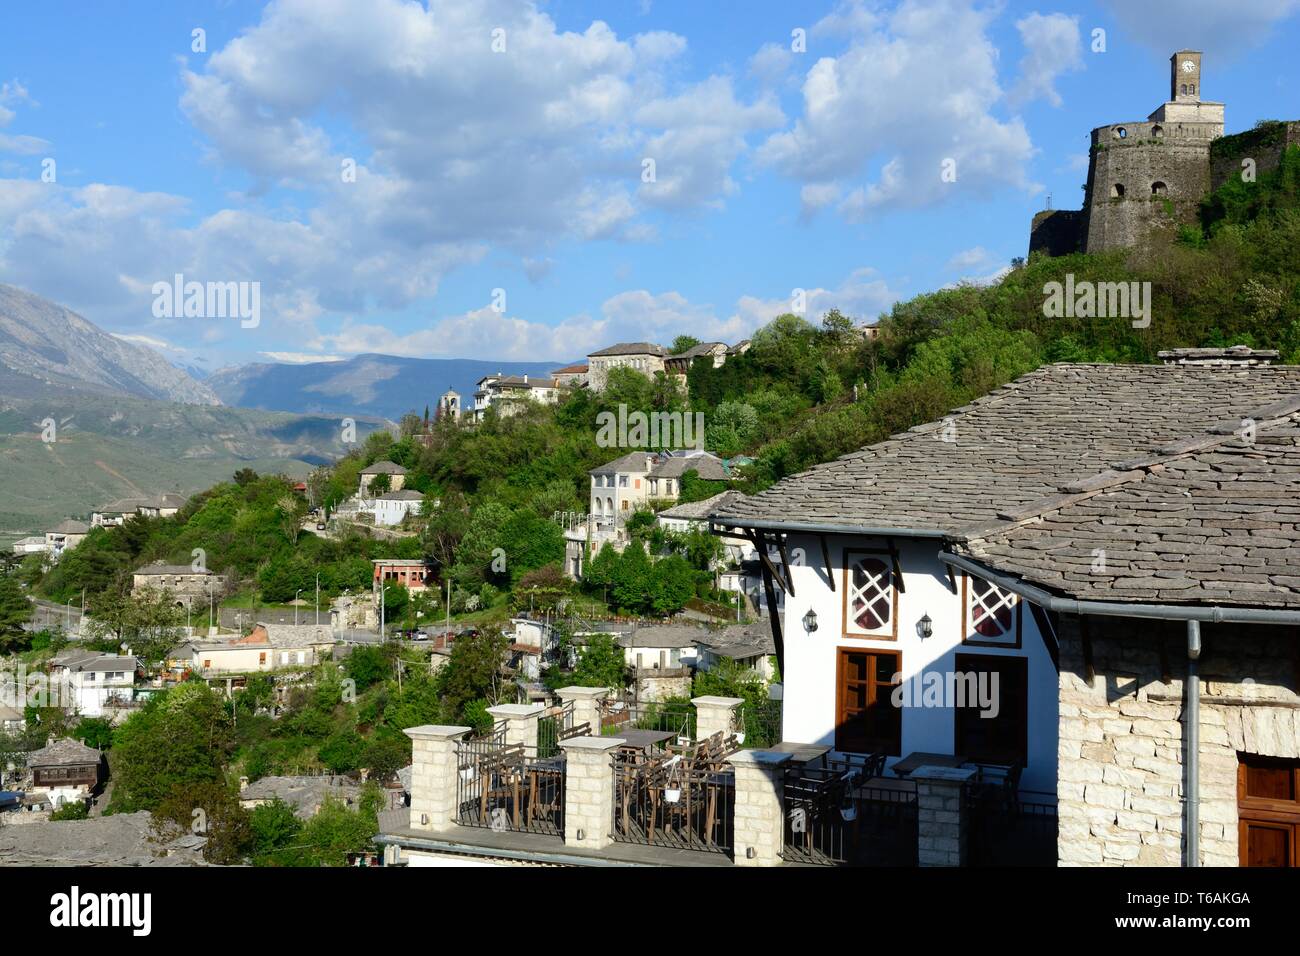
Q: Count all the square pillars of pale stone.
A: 7